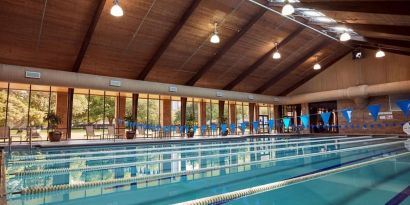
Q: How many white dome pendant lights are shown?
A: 7